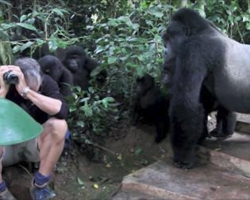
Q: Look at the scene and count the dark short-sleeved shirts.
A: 1